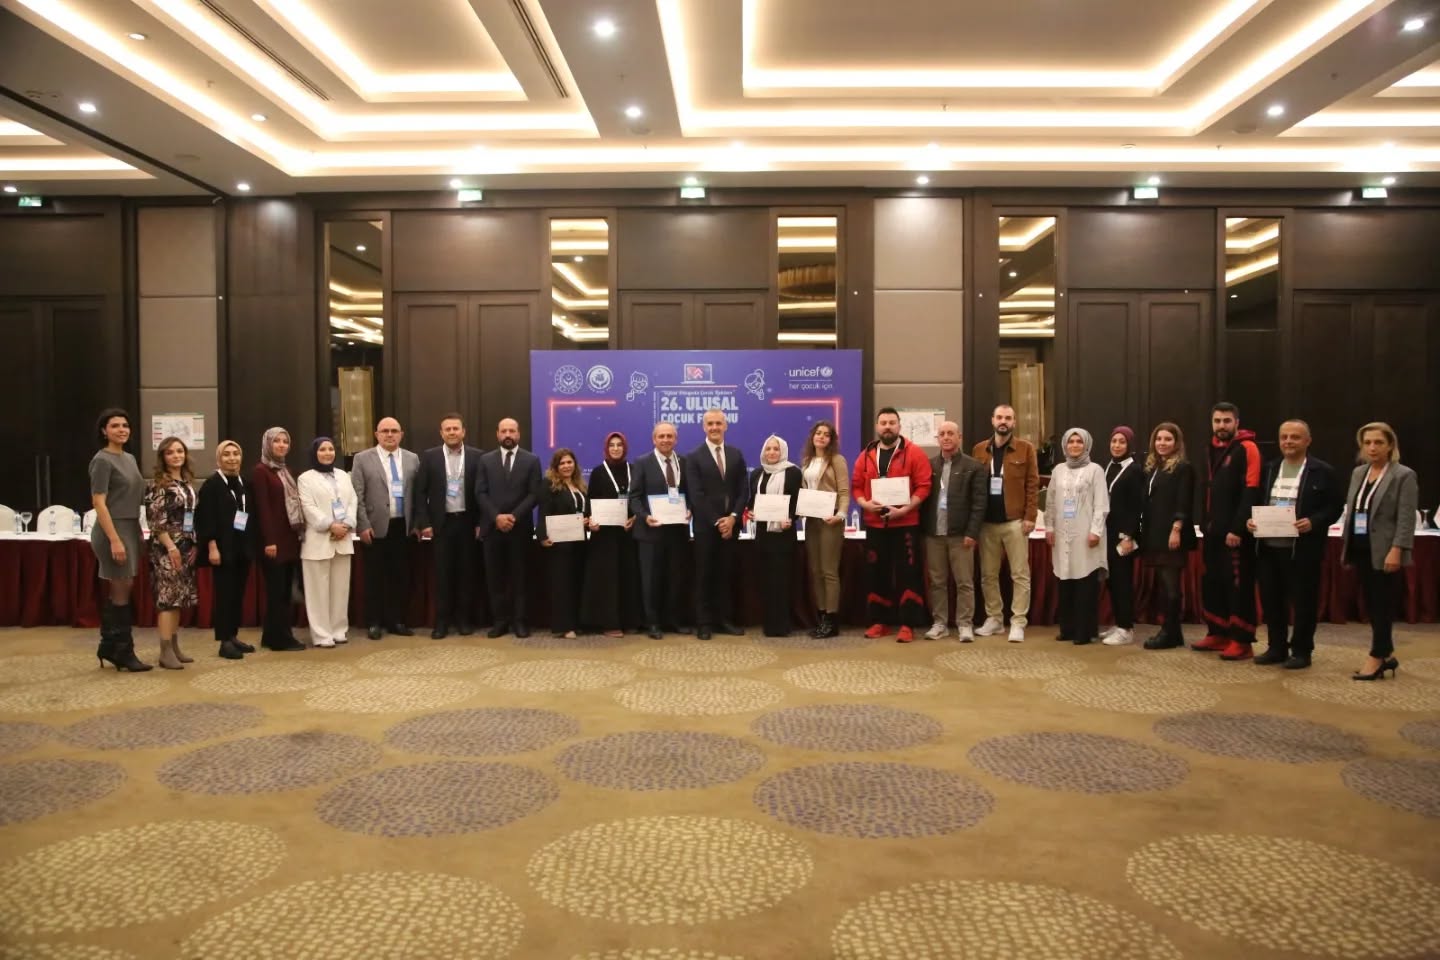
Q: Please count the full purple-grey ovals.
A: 9